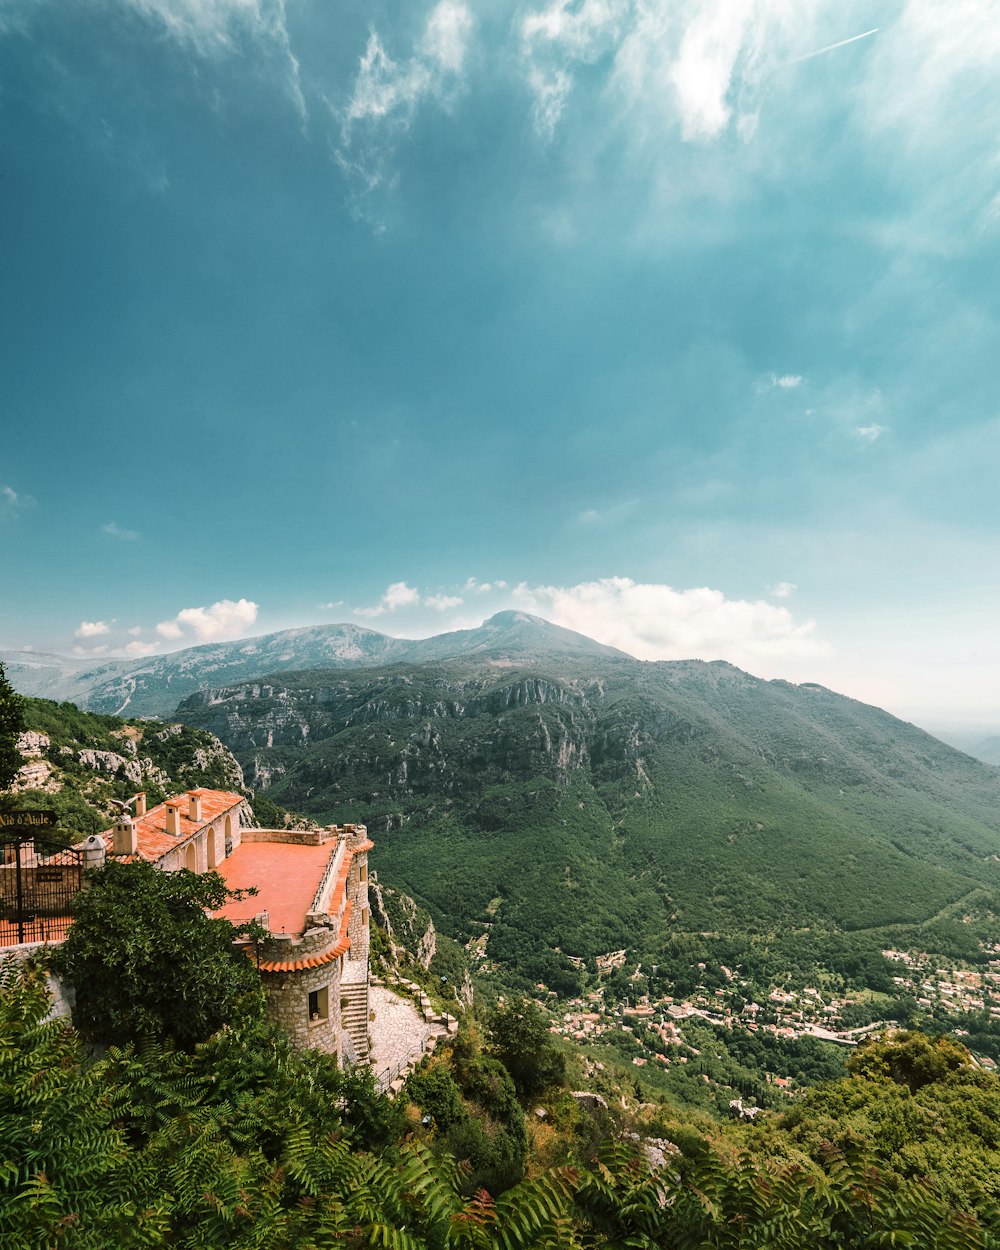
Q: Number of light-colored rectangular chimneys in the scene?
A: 4